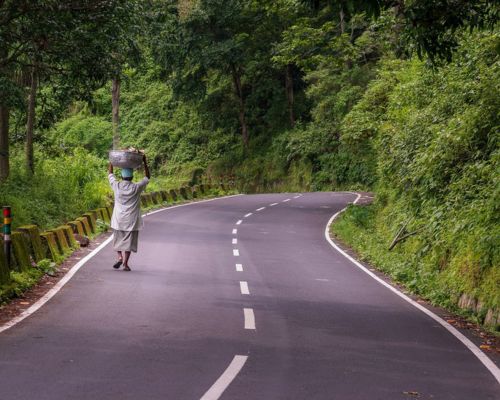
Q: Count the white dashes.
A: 13